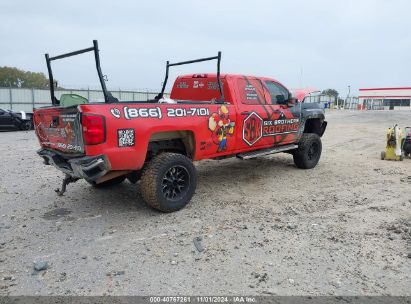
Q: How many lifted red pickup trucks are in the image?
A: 1